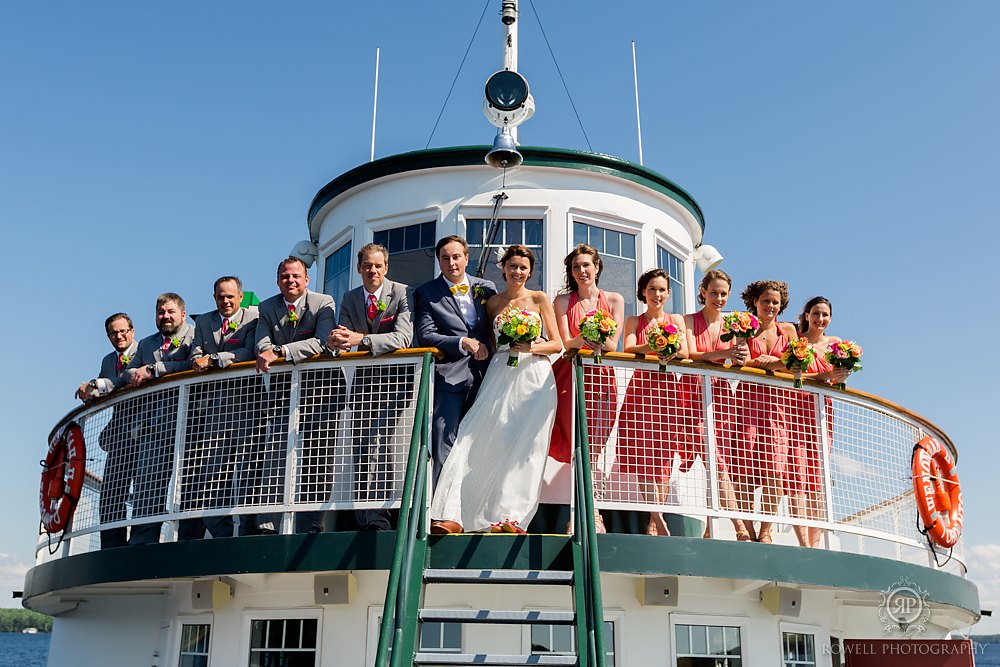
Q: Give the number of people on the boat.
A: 12